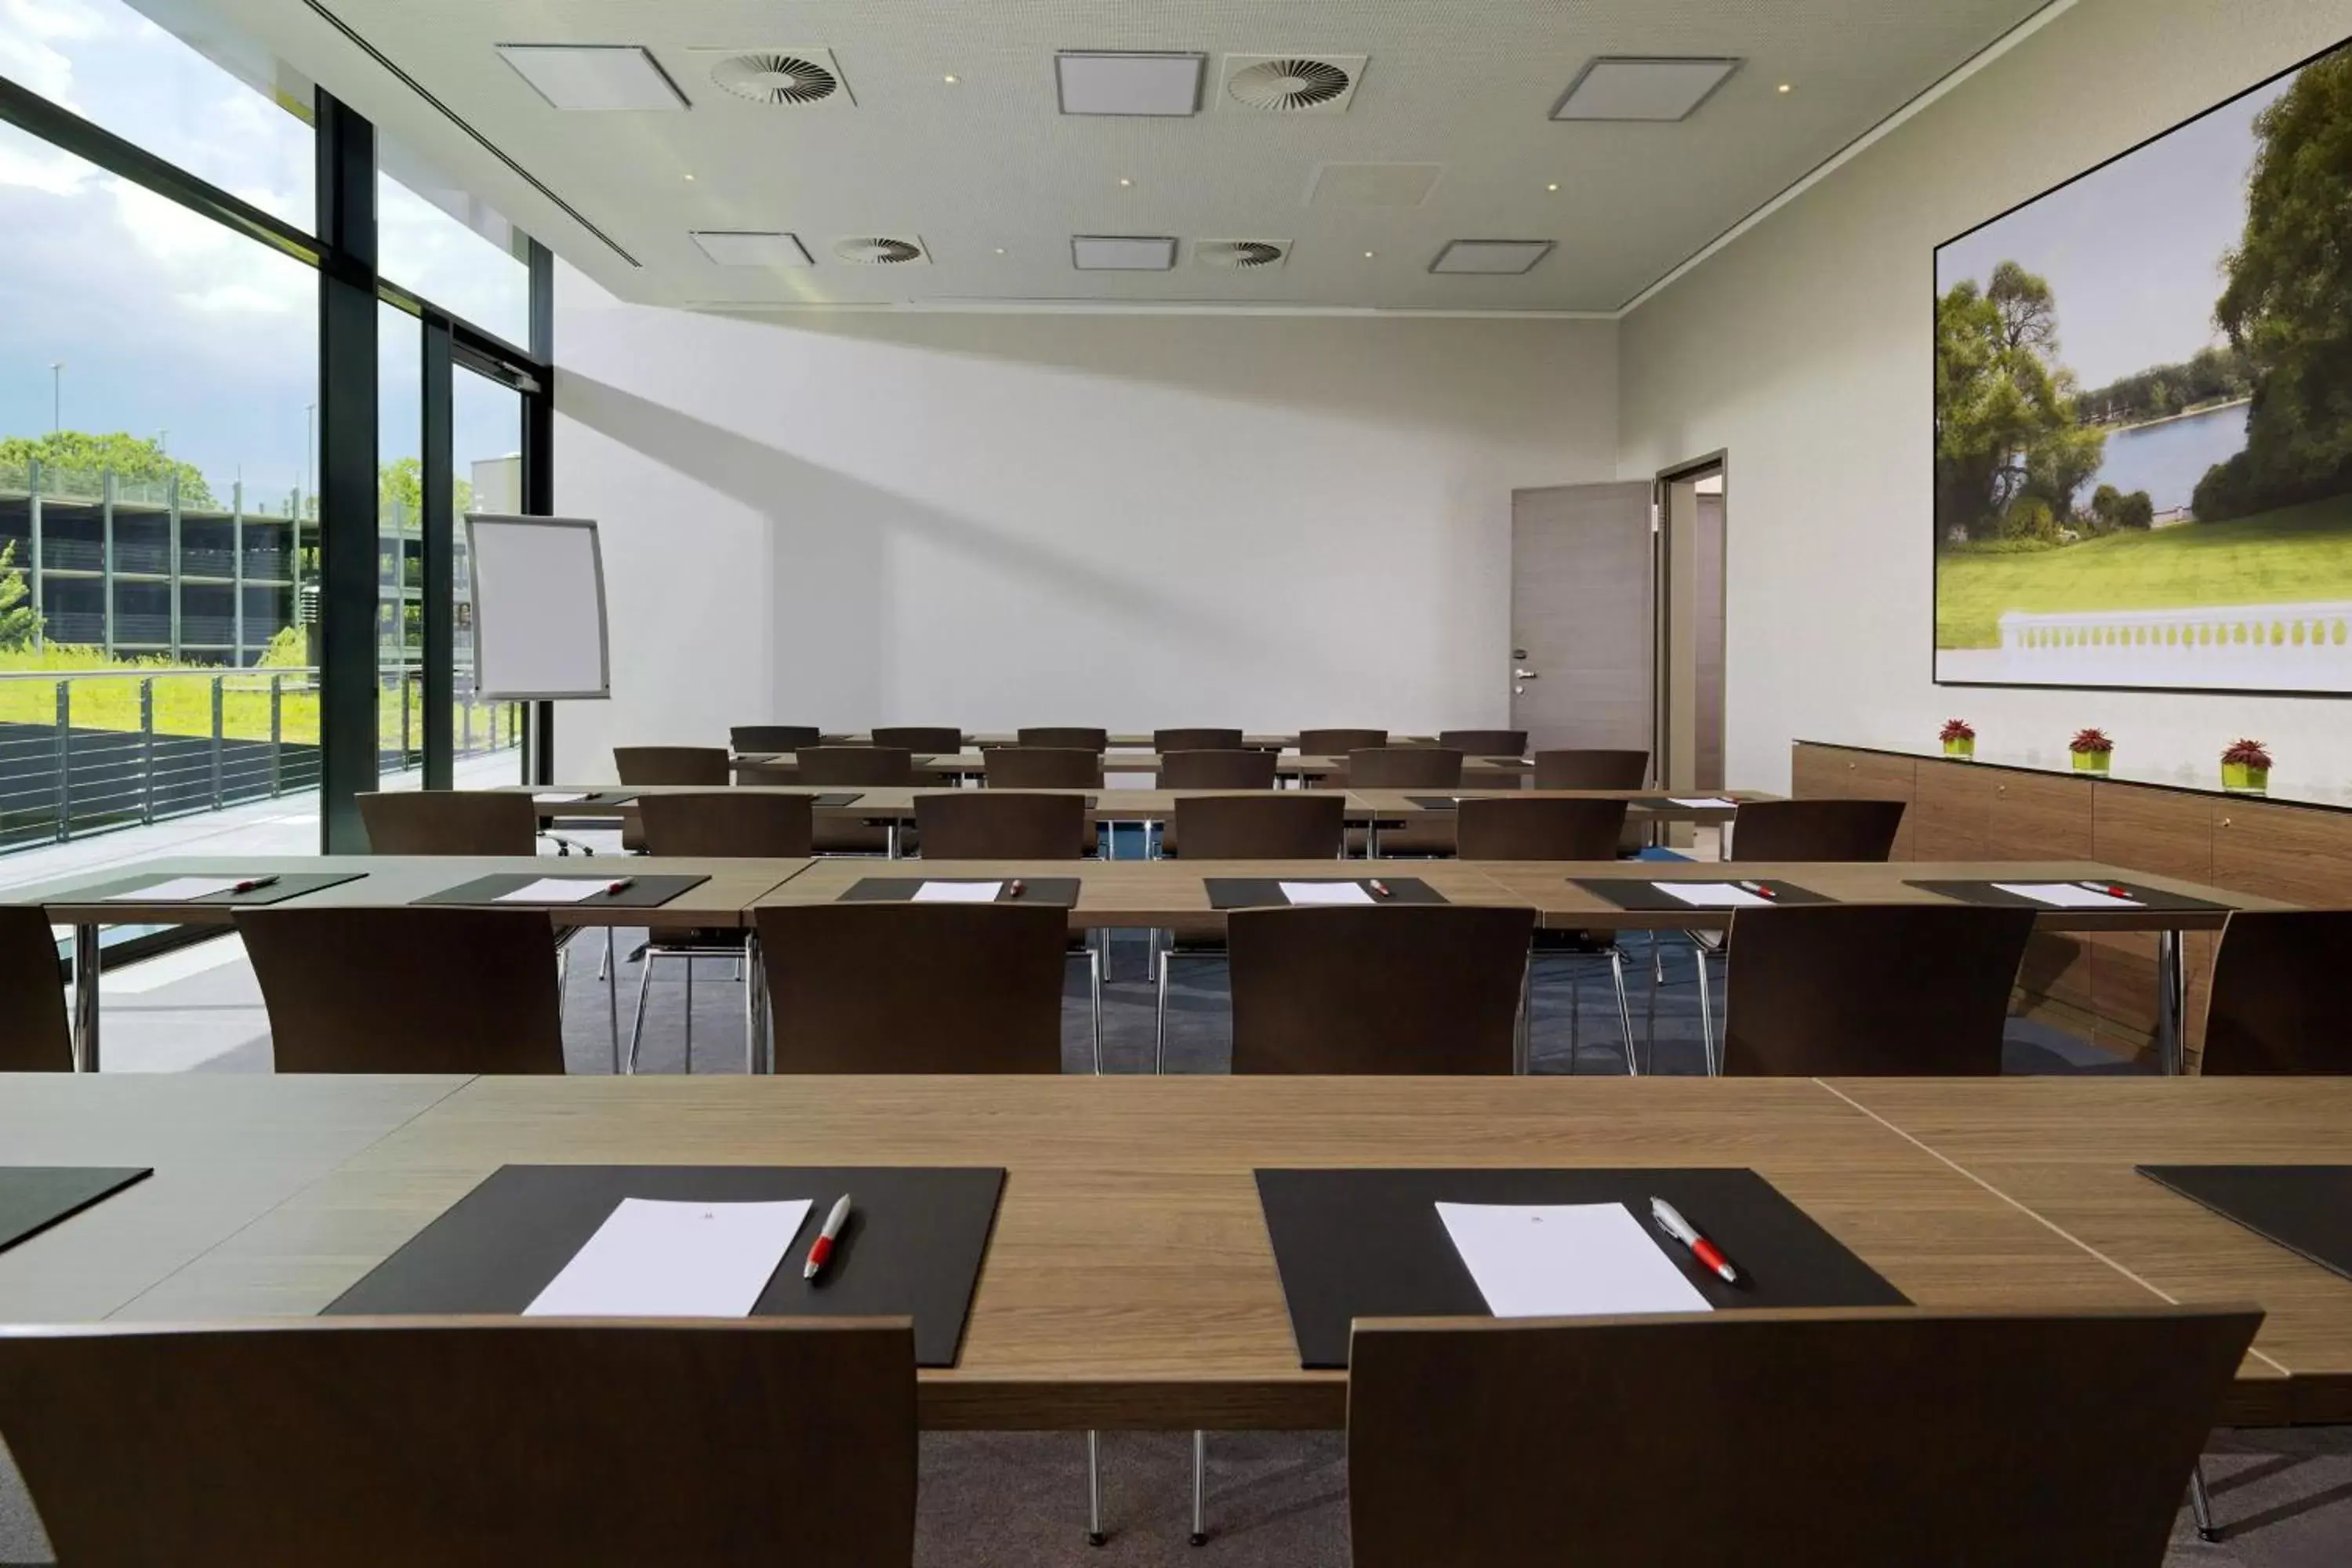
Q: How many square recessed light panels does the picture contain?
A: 6